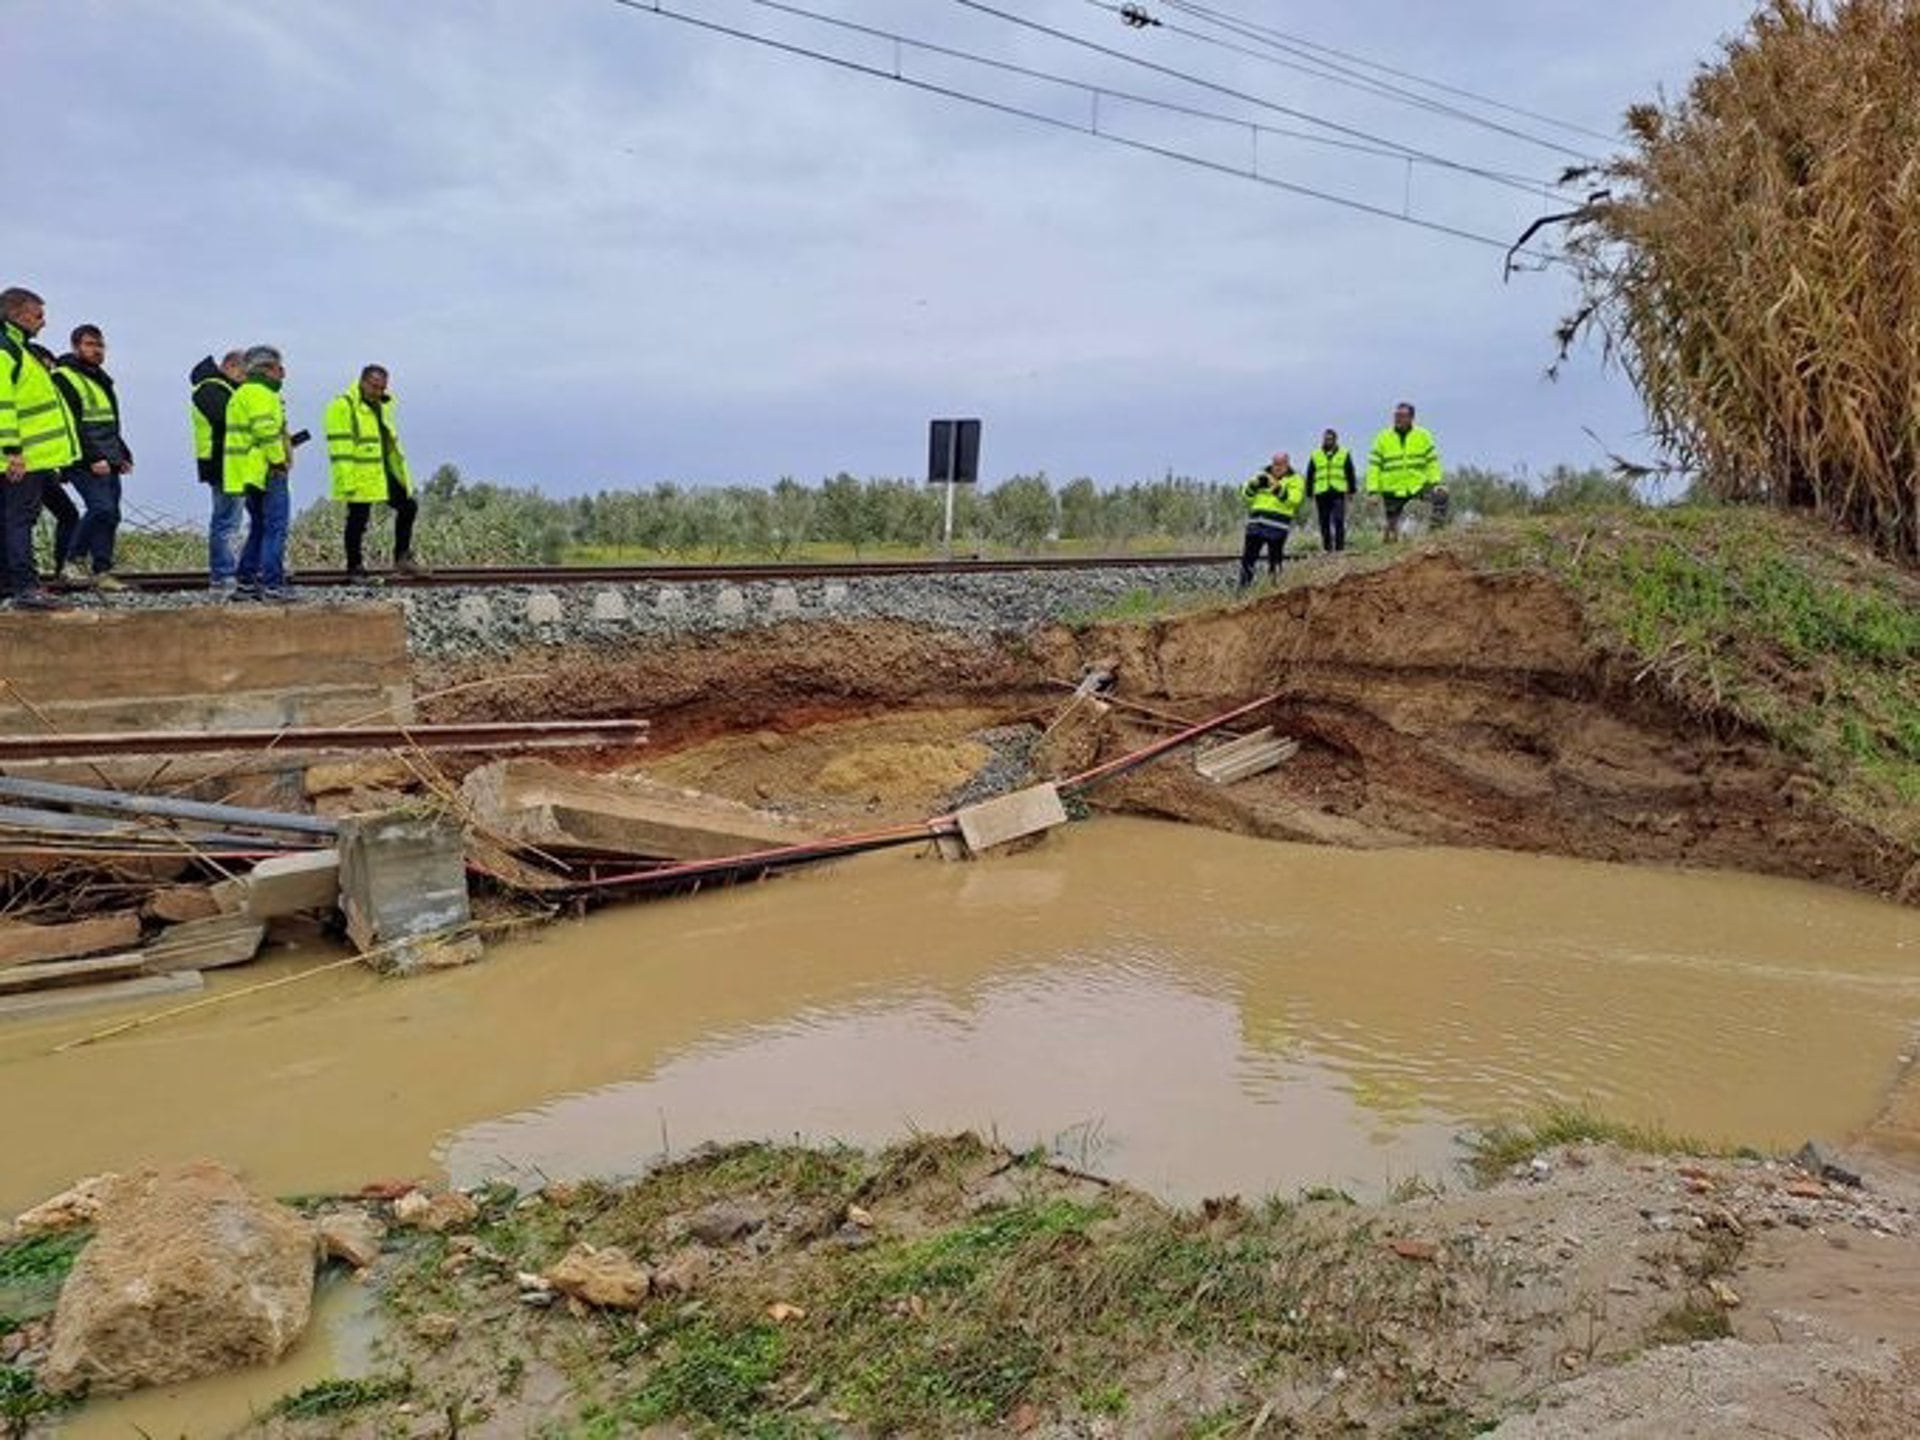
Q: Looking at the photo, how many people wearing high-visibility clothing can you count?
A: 8